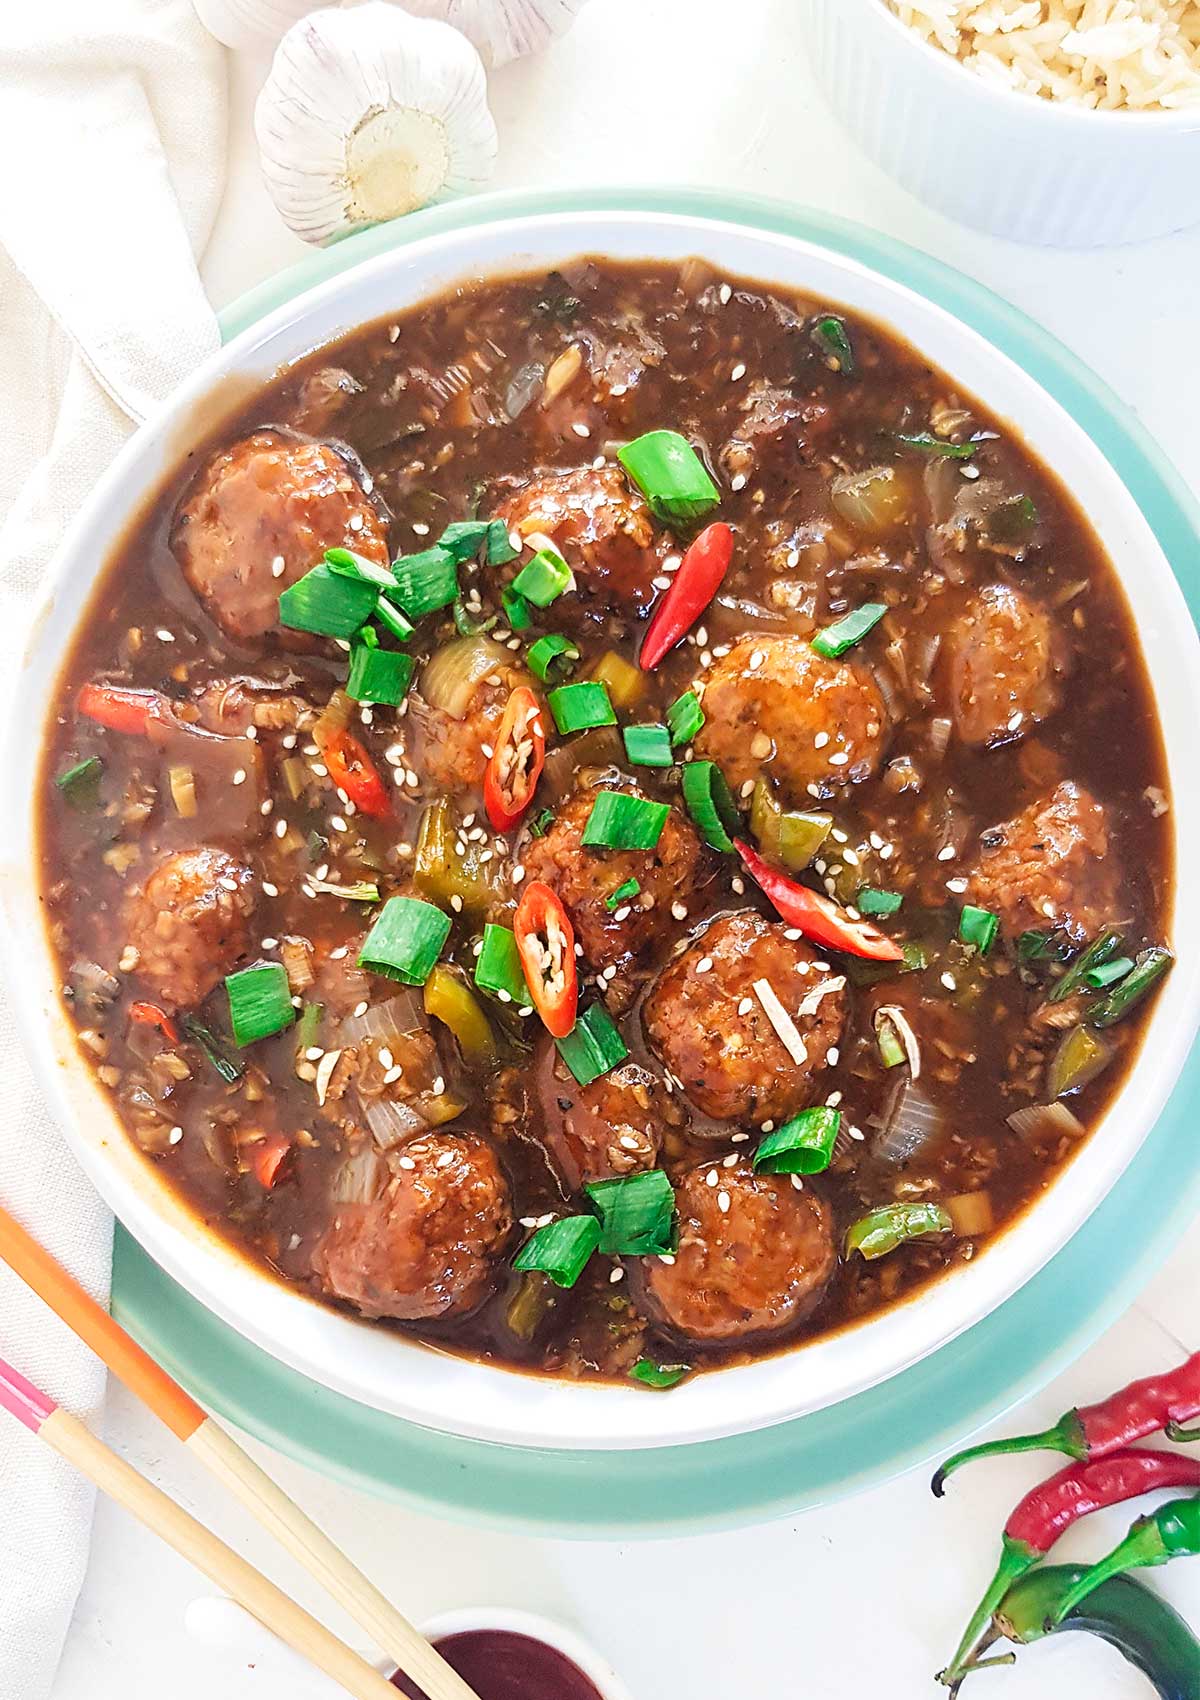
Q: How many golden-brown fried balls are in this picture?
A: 12